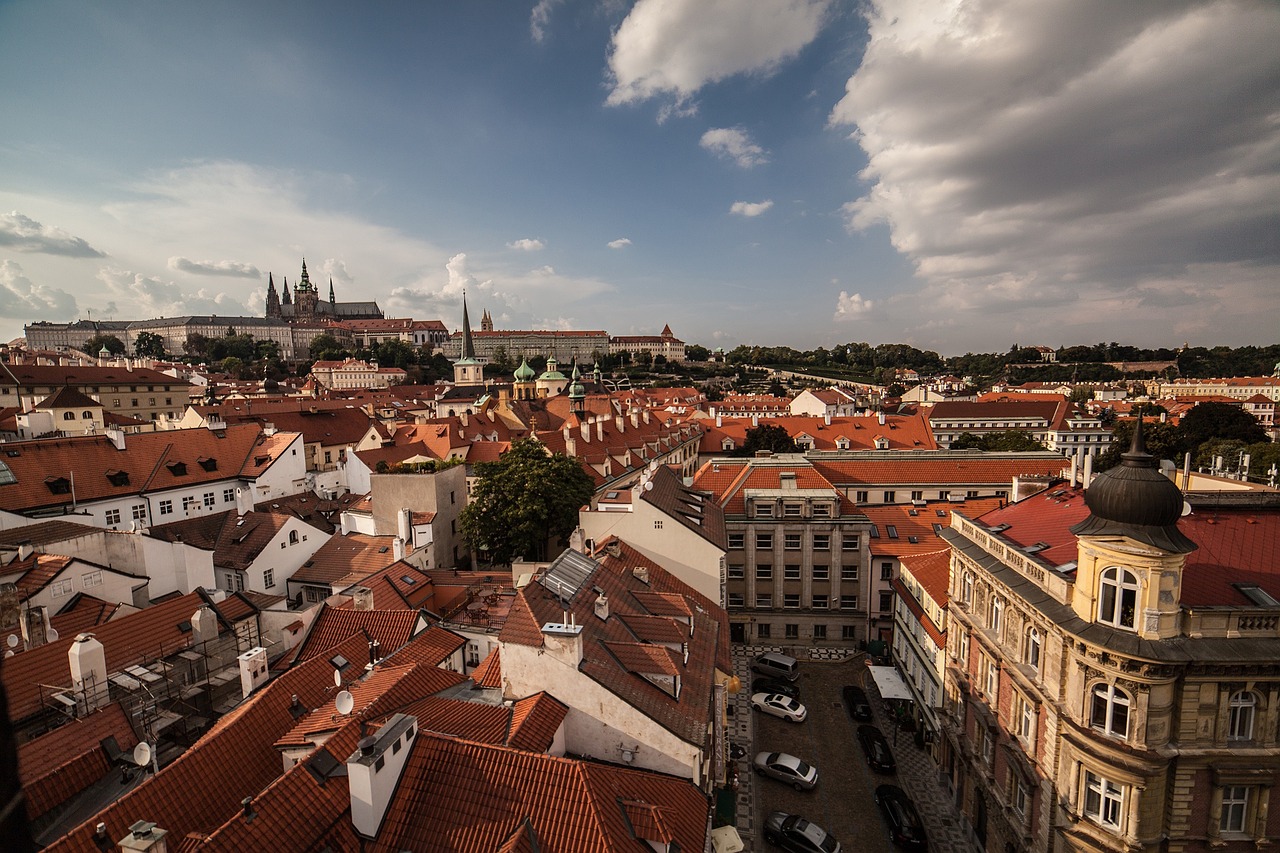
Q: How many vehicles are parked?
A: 8